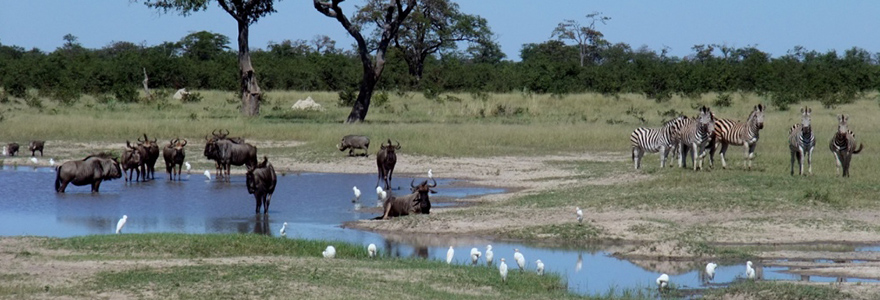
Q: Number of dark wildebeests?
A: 9